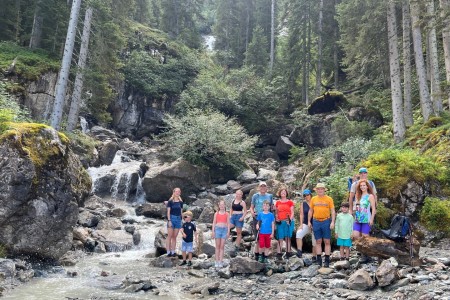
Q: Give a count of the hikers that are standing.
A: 12